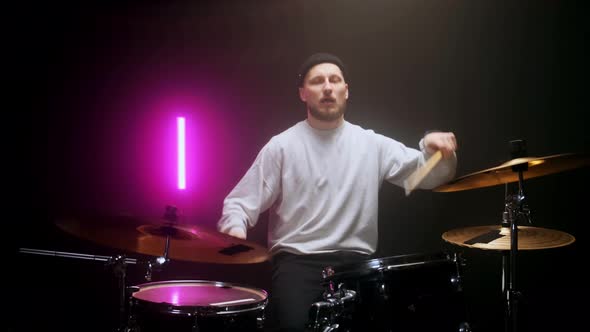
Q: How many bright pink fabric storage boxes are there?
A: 0